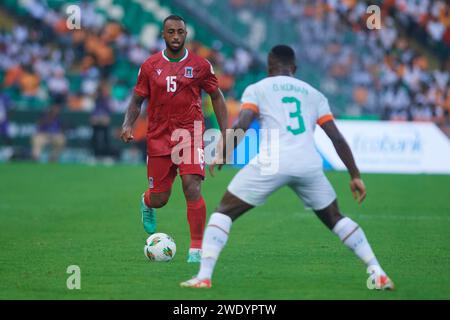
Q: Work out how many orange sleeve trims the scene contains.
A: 2